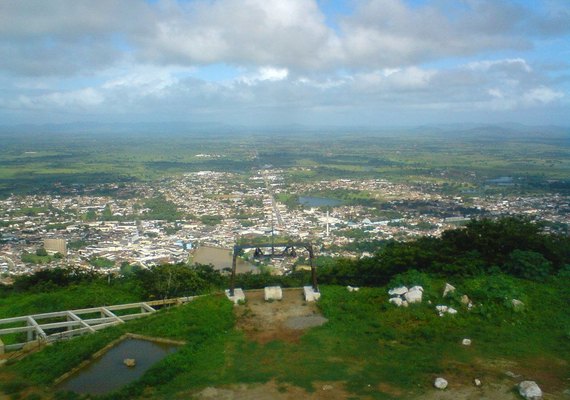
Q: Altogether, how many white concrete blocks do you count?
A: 3